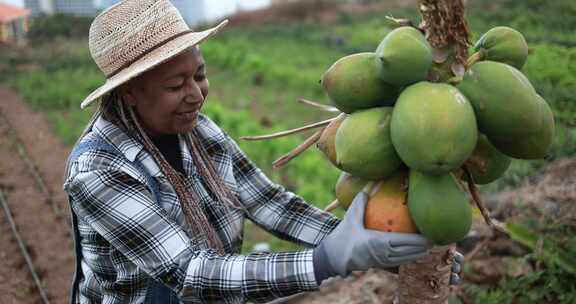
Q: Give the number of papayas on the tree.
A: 12